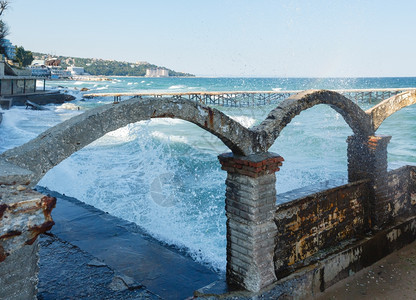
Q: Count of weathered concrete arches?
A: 3